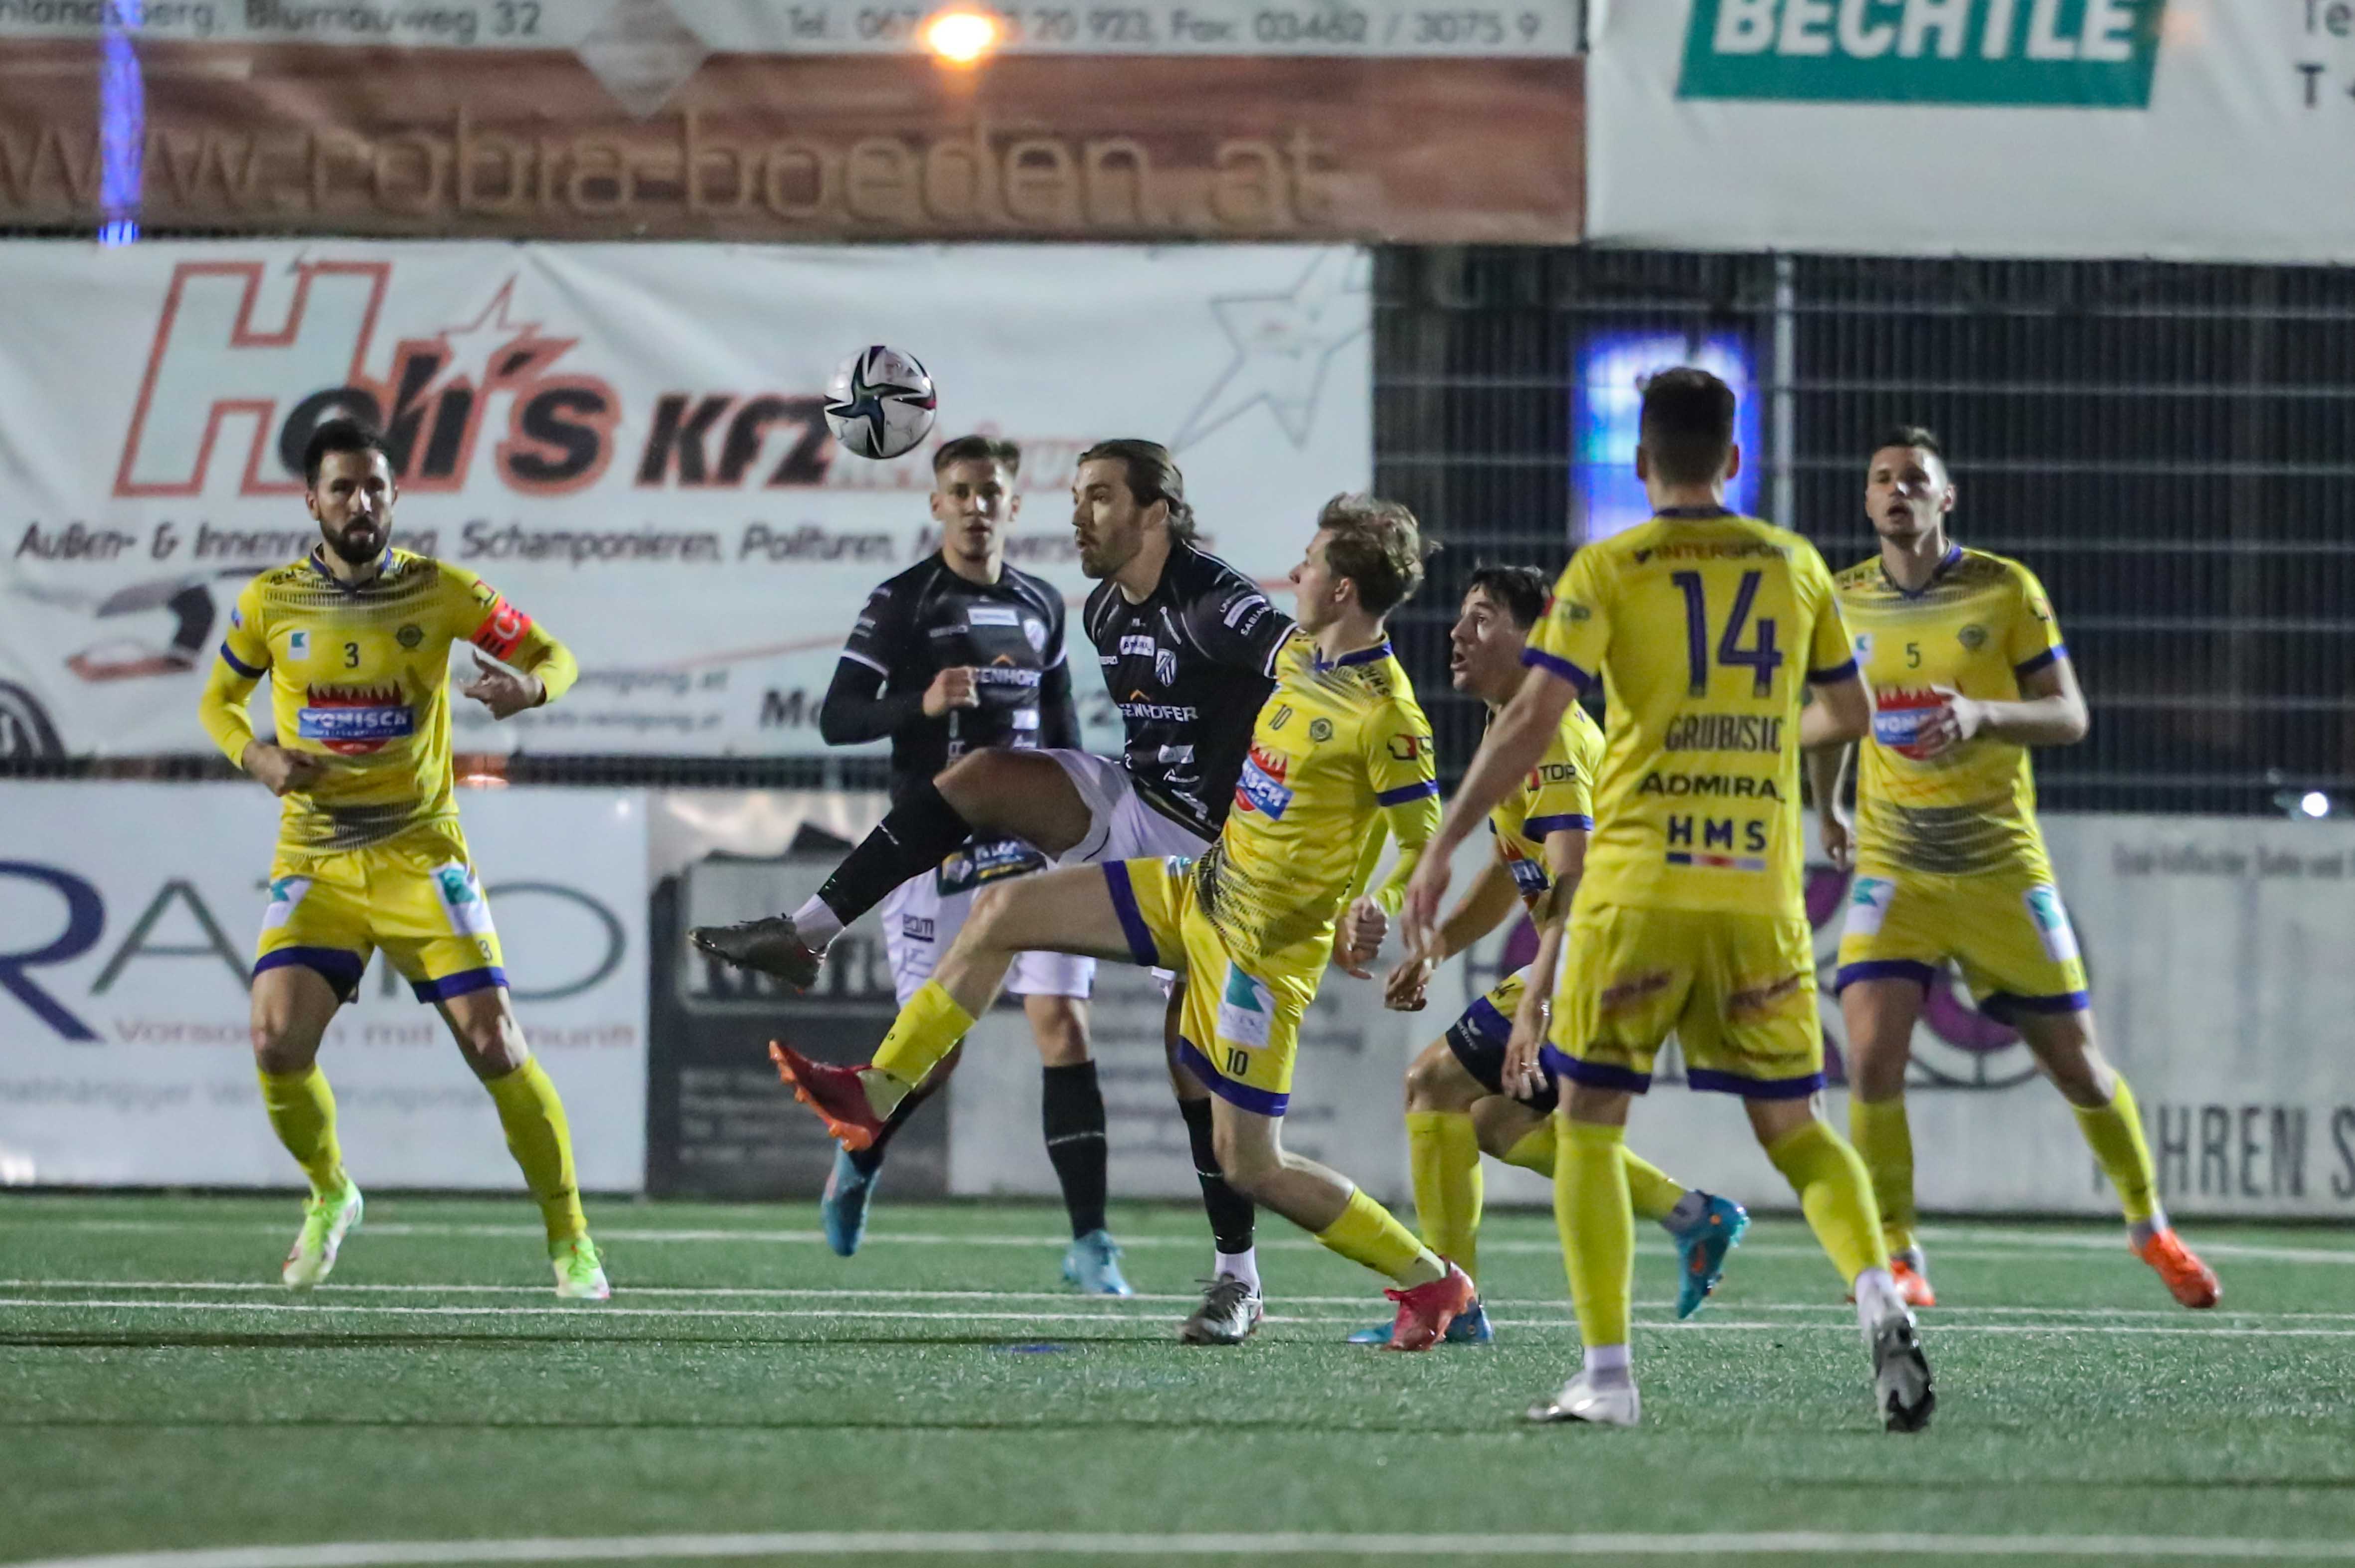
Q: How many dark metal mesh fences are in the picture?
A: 1